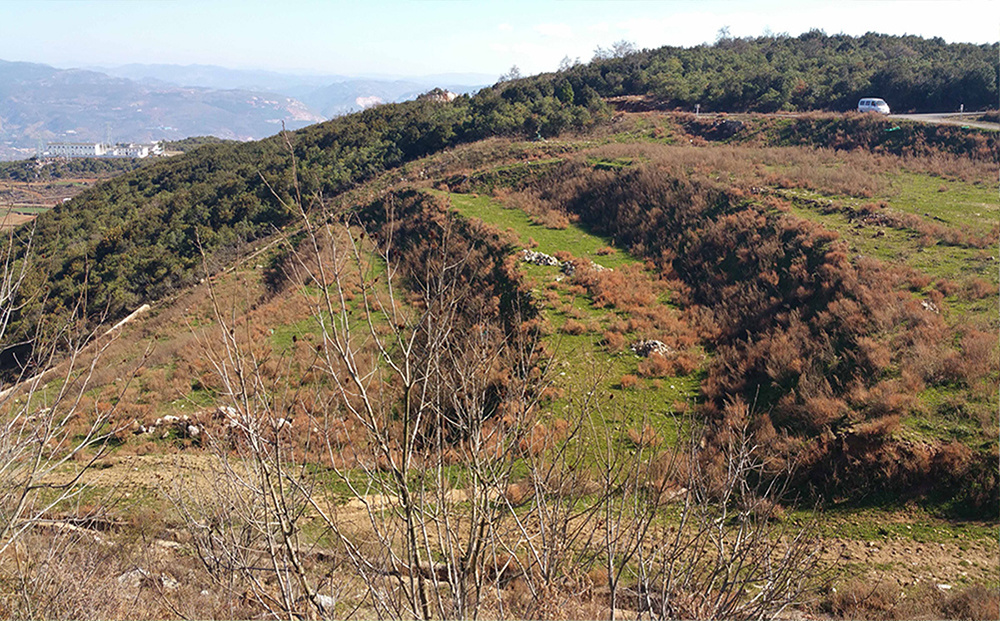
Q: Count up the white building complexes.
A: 1